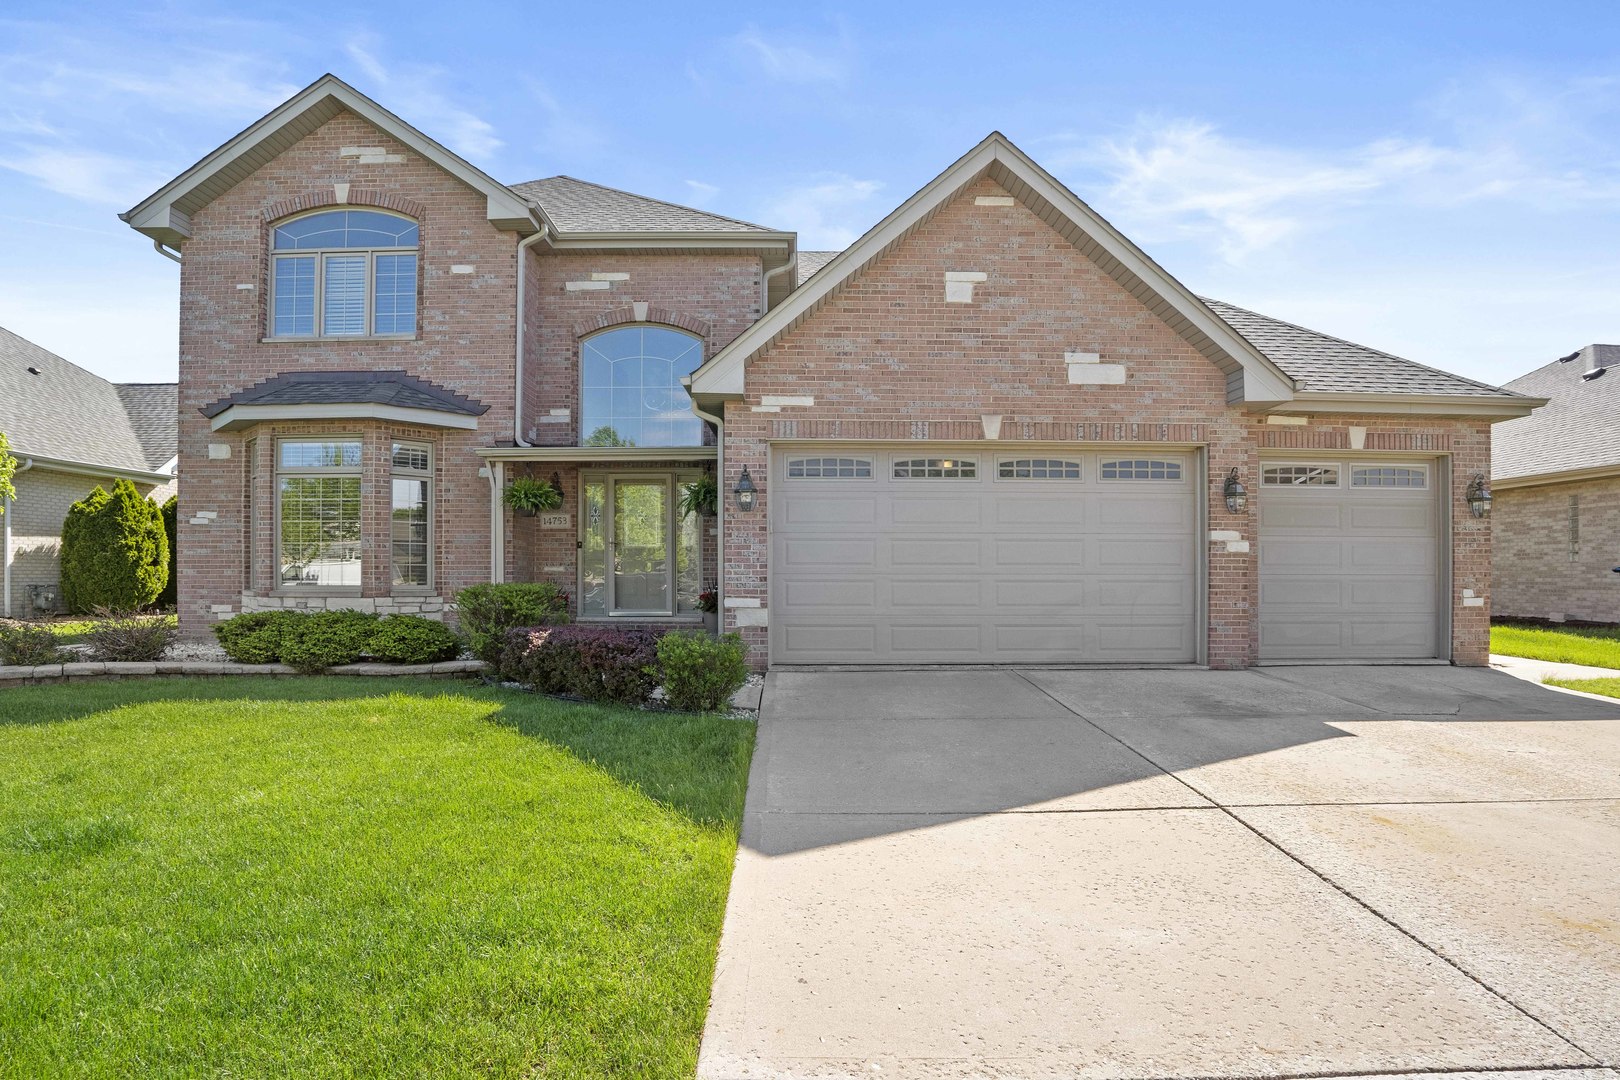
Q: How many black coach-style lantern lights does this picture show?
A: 4